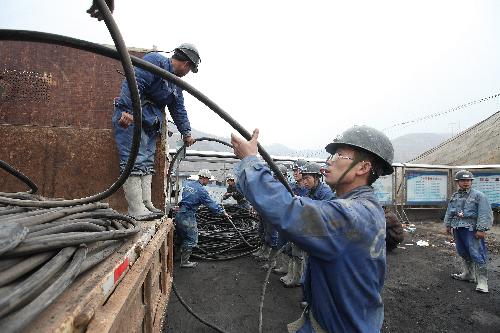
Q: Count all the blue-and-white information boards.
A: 3